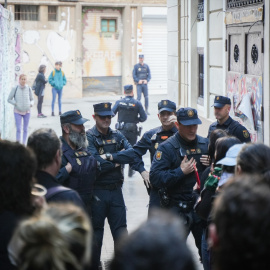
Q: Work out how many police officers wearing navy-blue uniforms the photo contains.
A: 7